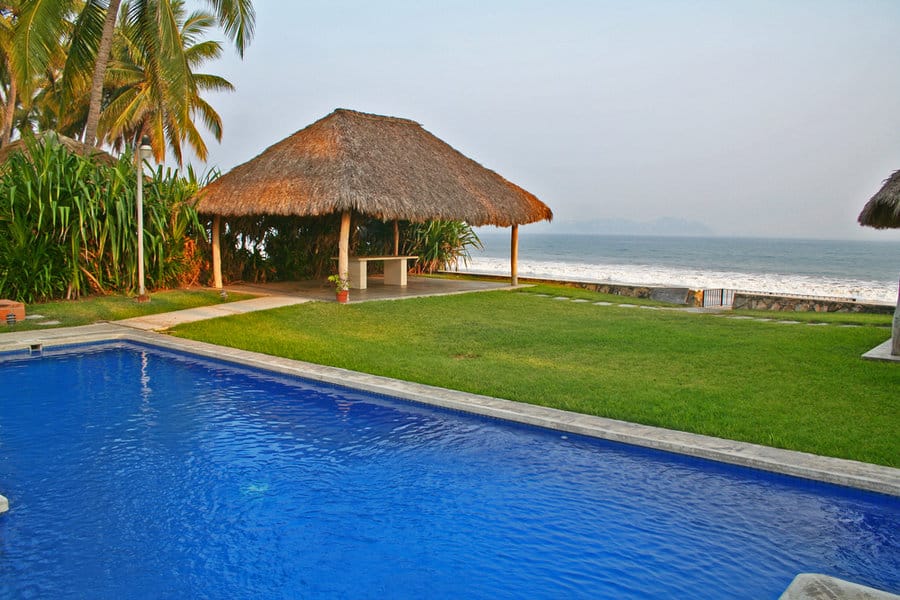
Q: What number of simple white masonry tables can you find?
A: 1